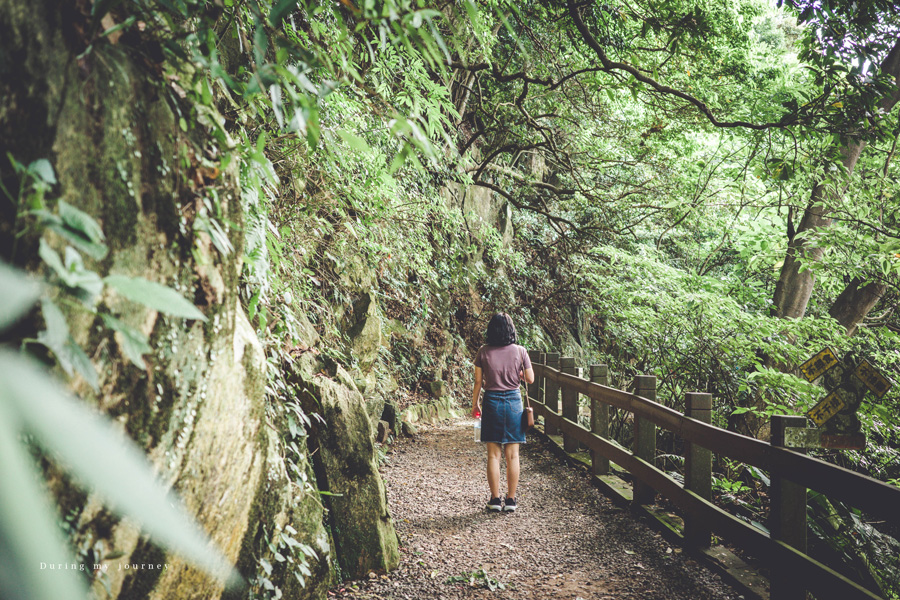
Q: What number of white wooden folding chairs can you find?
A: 0